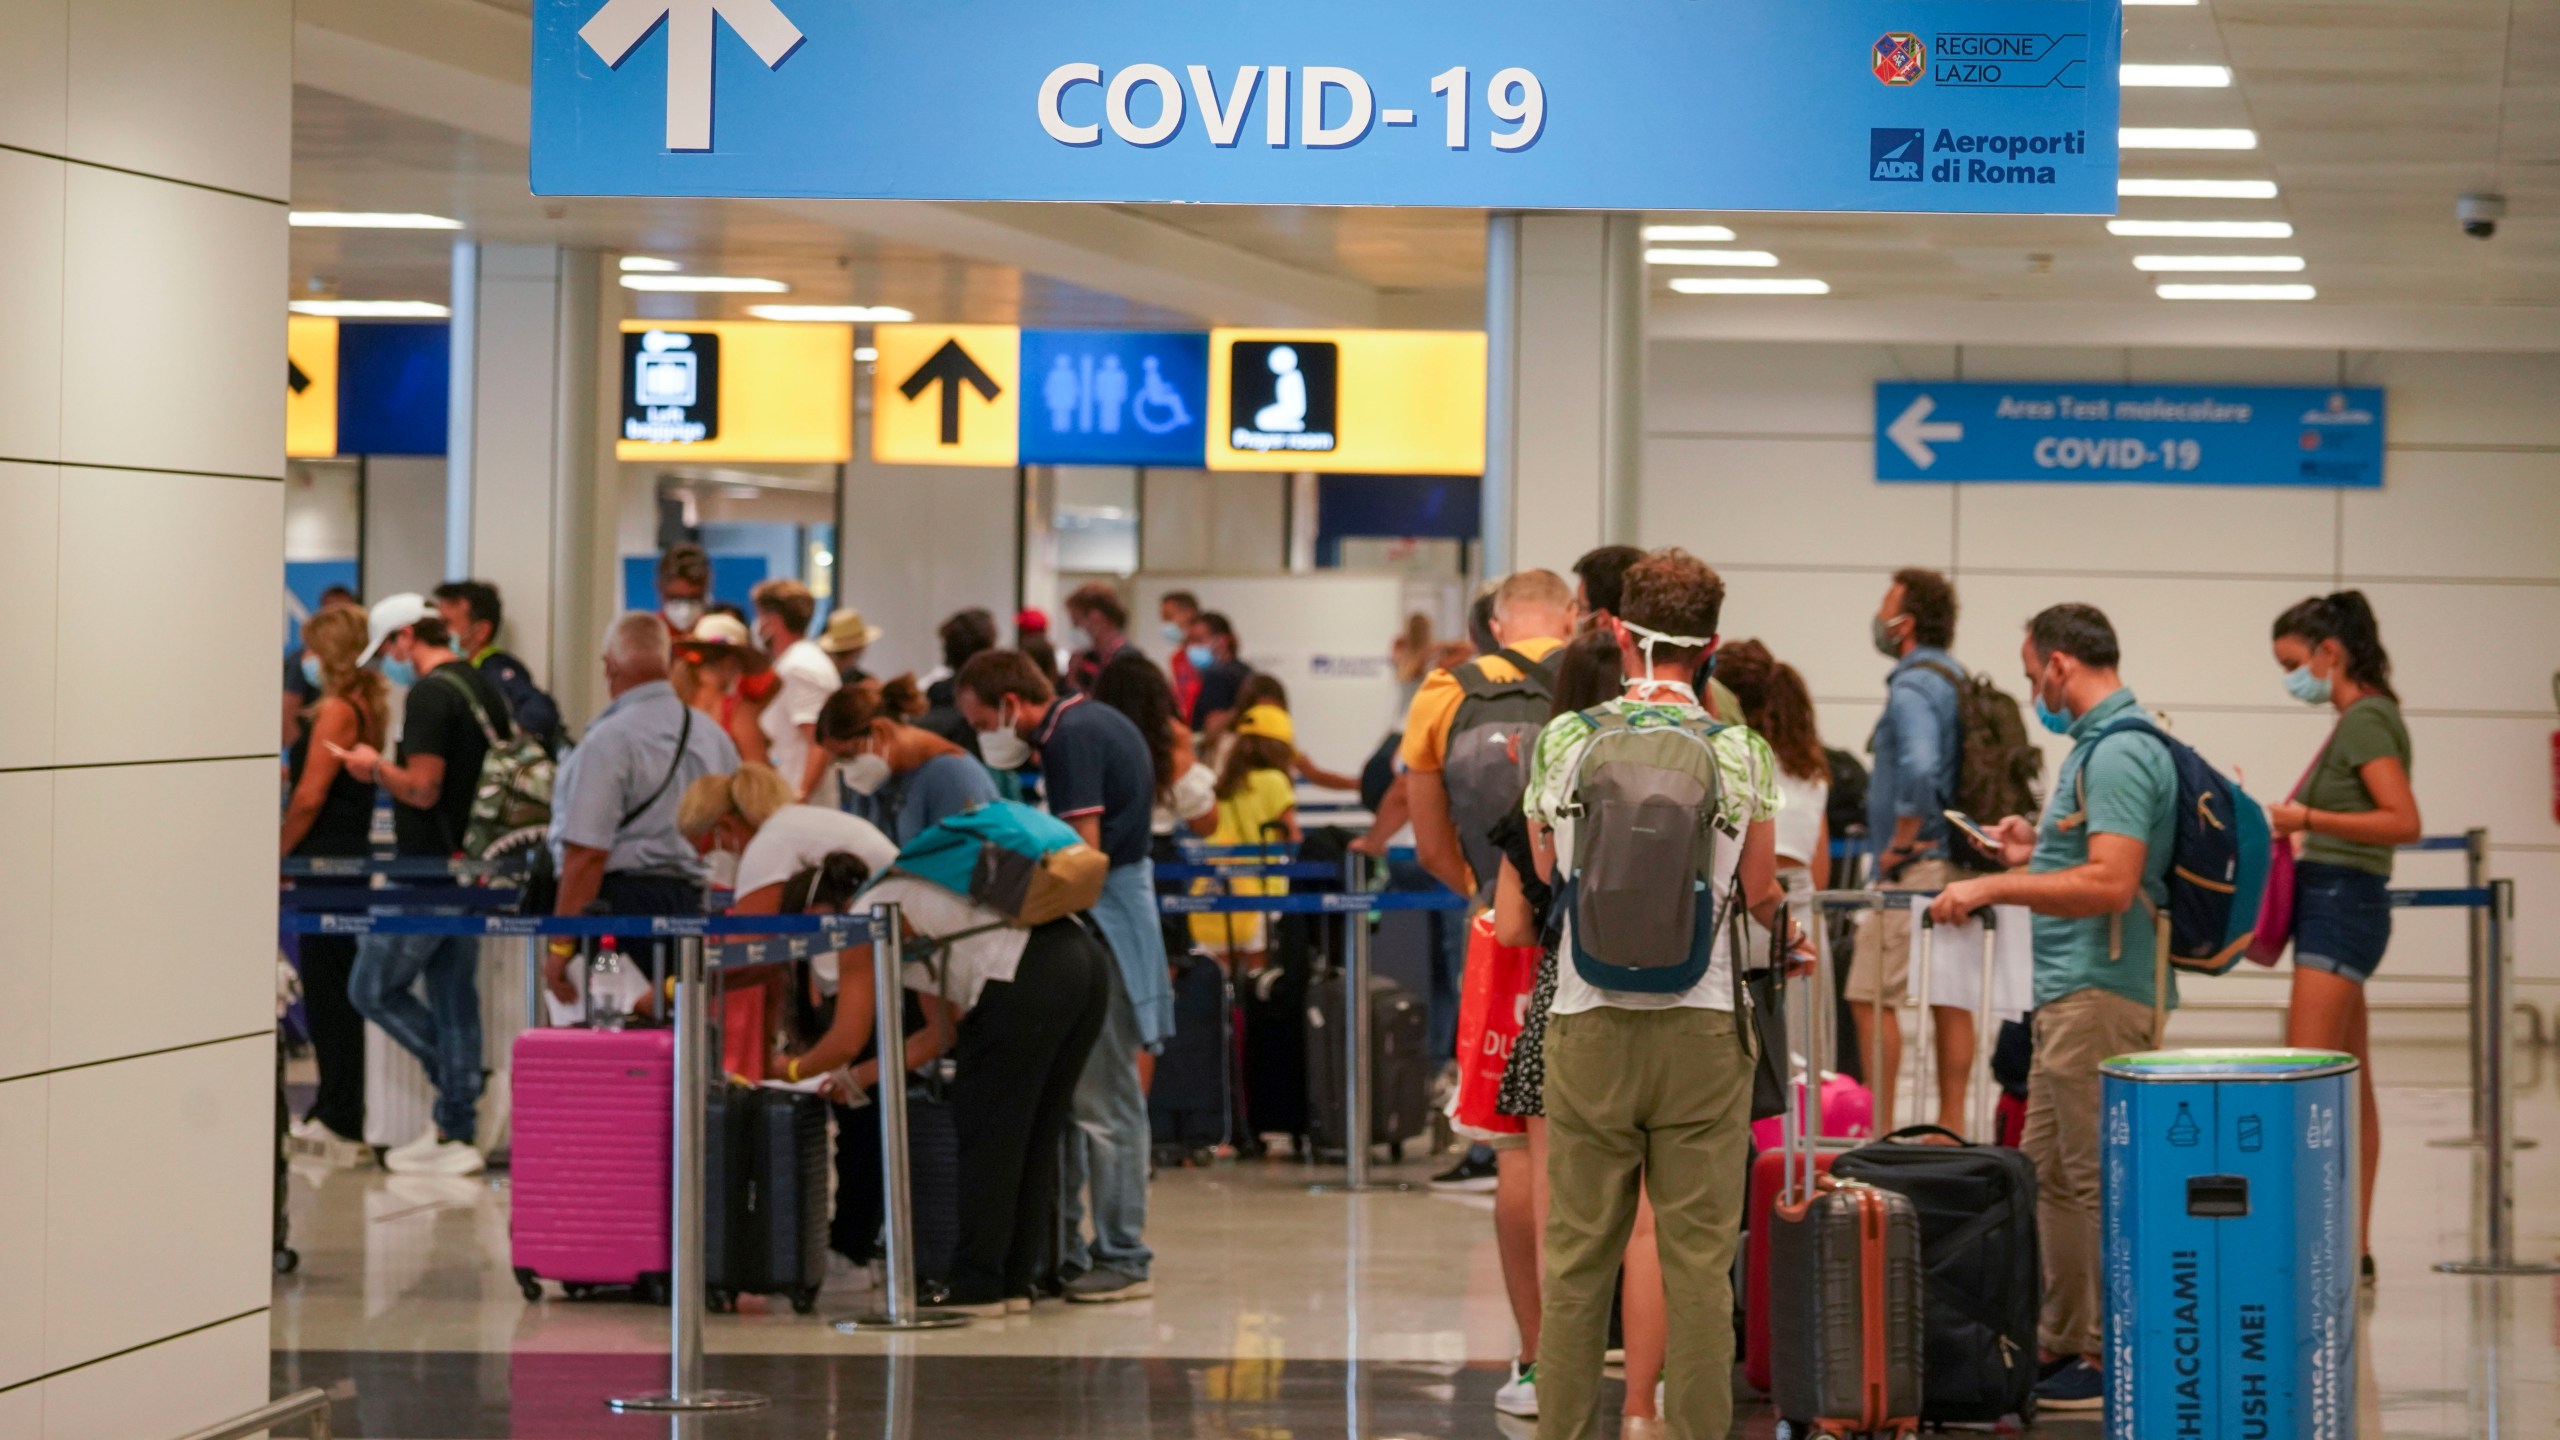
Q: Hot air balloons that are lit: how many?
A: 0